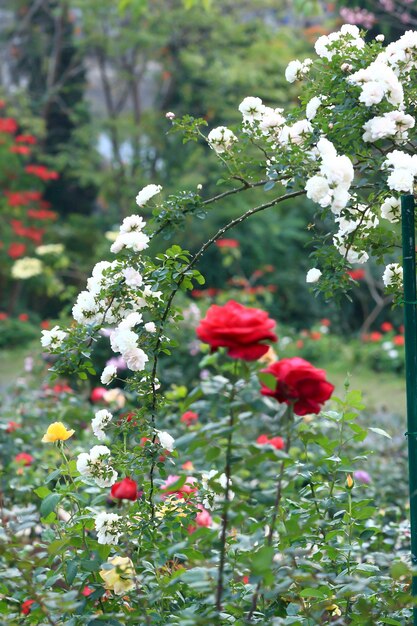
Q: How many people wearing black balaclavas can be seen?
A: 0